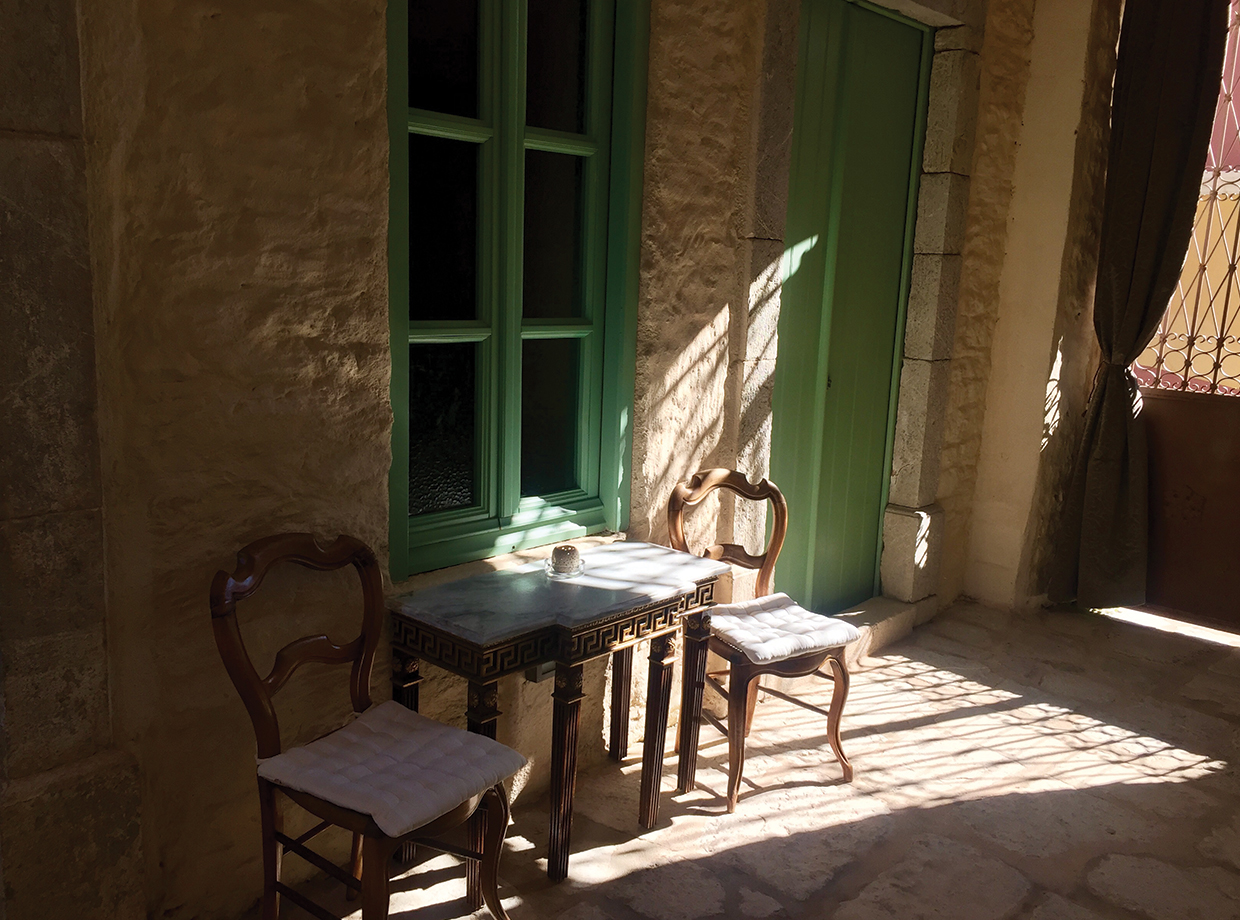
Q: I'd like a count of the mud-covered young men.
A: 0